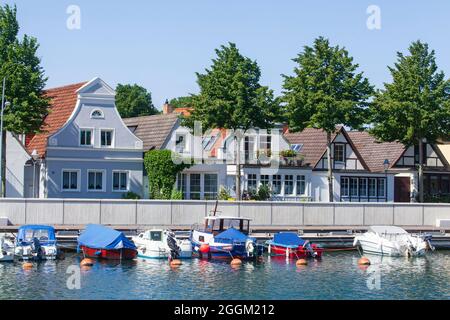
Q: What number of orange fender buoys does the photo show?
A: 6